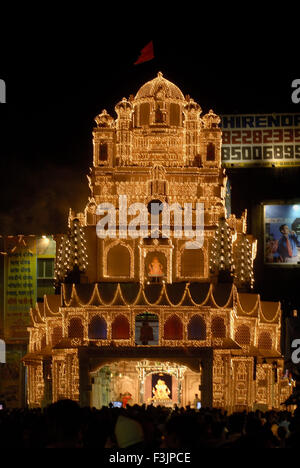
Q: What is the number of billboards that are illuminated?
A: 2